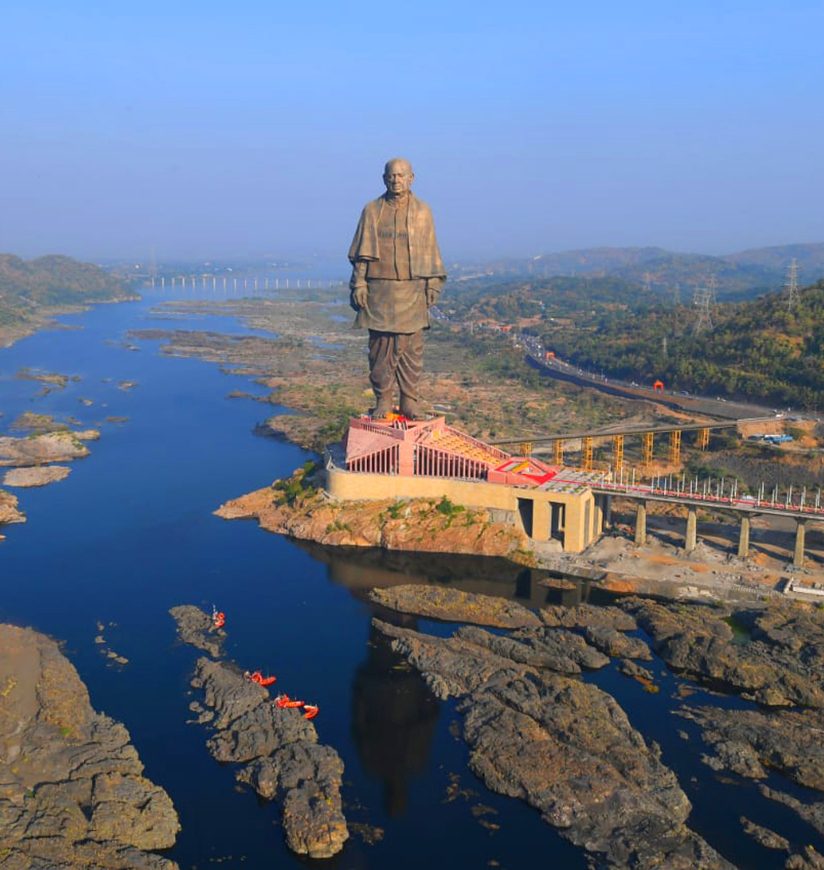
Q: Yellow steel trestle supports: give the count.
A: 7